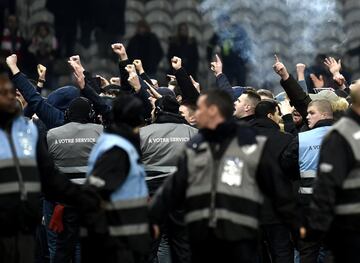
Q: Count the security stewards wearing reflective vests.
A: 7